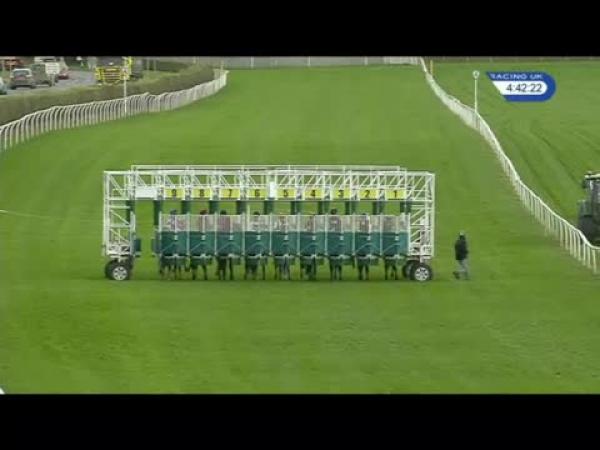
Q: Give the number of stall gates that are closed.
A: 9